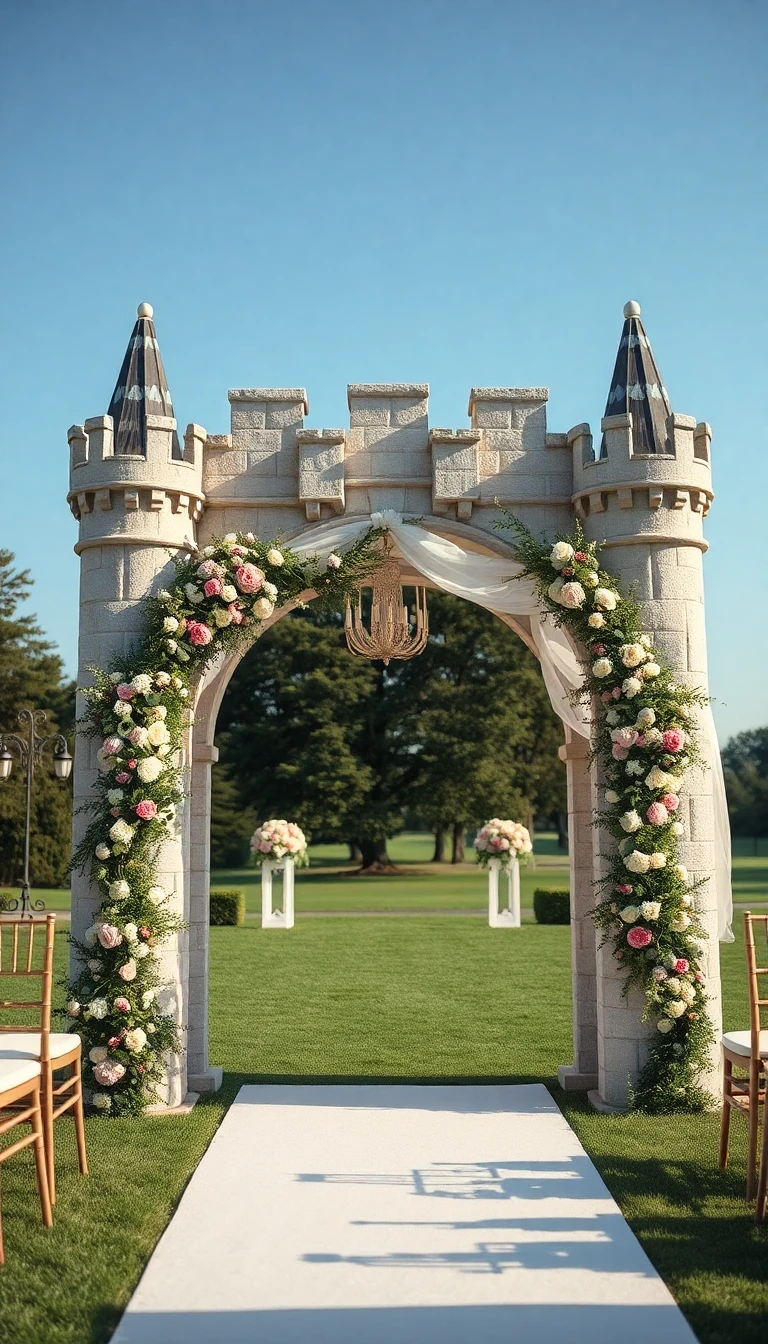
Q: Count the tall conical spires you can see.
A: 2